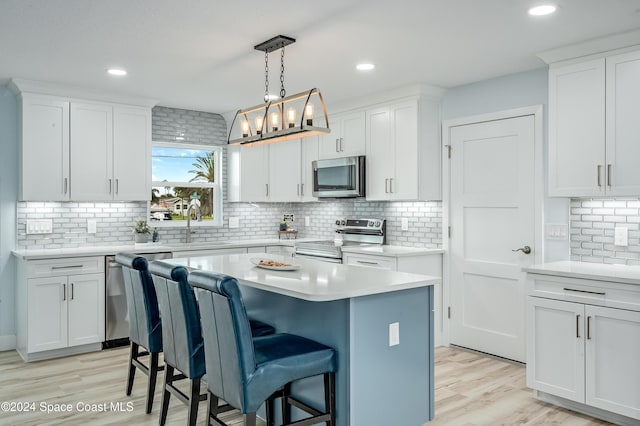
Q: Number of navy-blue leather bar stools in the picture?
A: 3